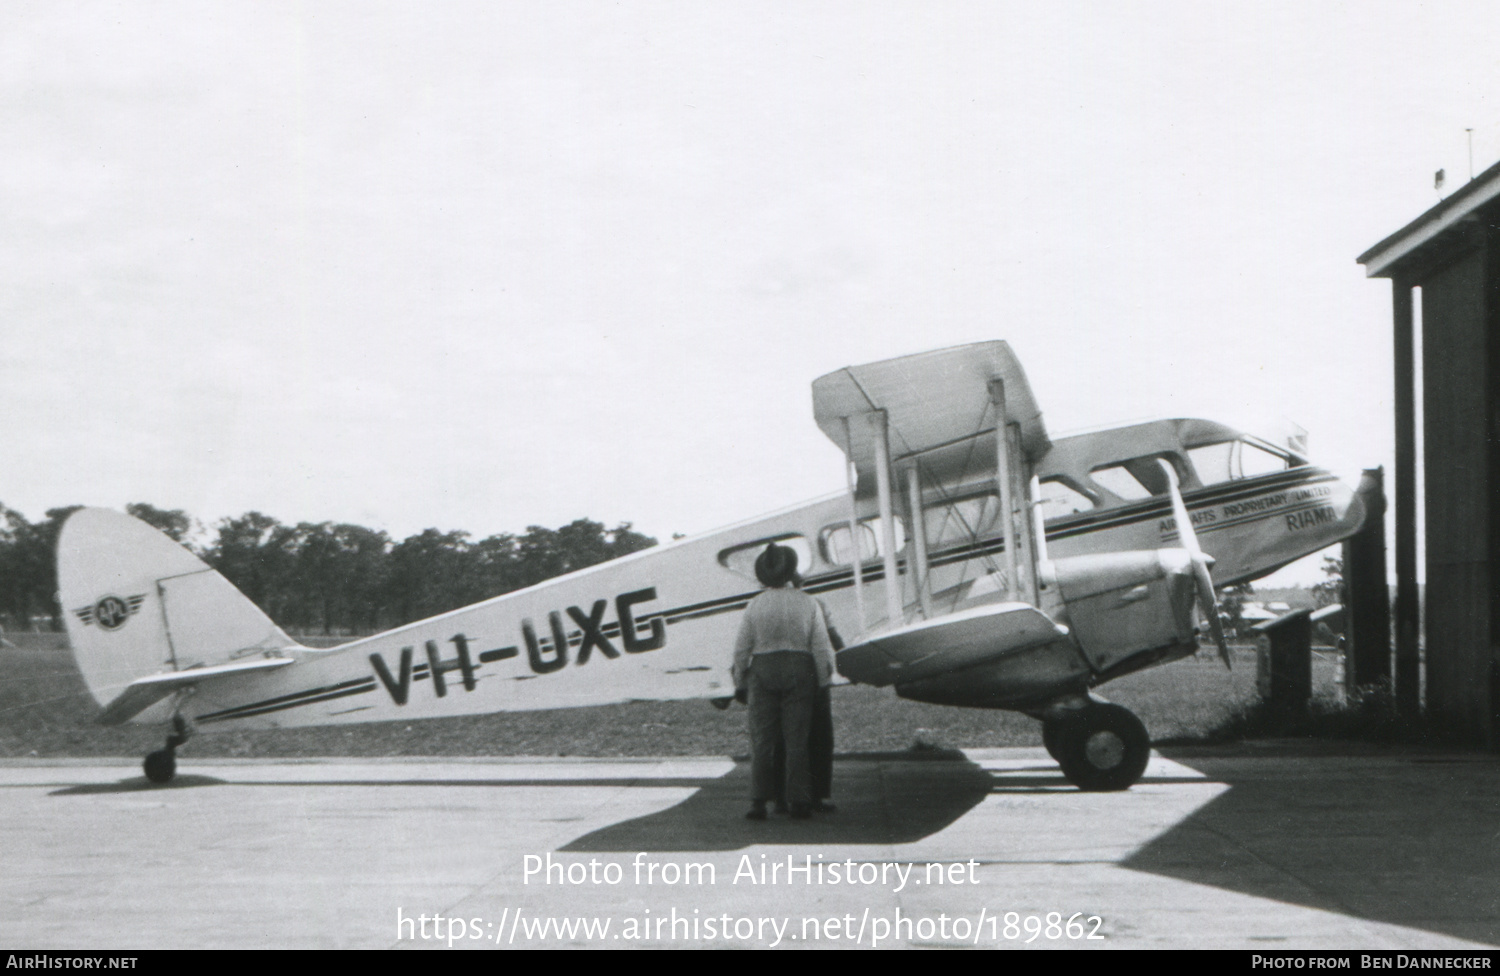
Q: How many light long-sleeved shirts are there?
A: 1